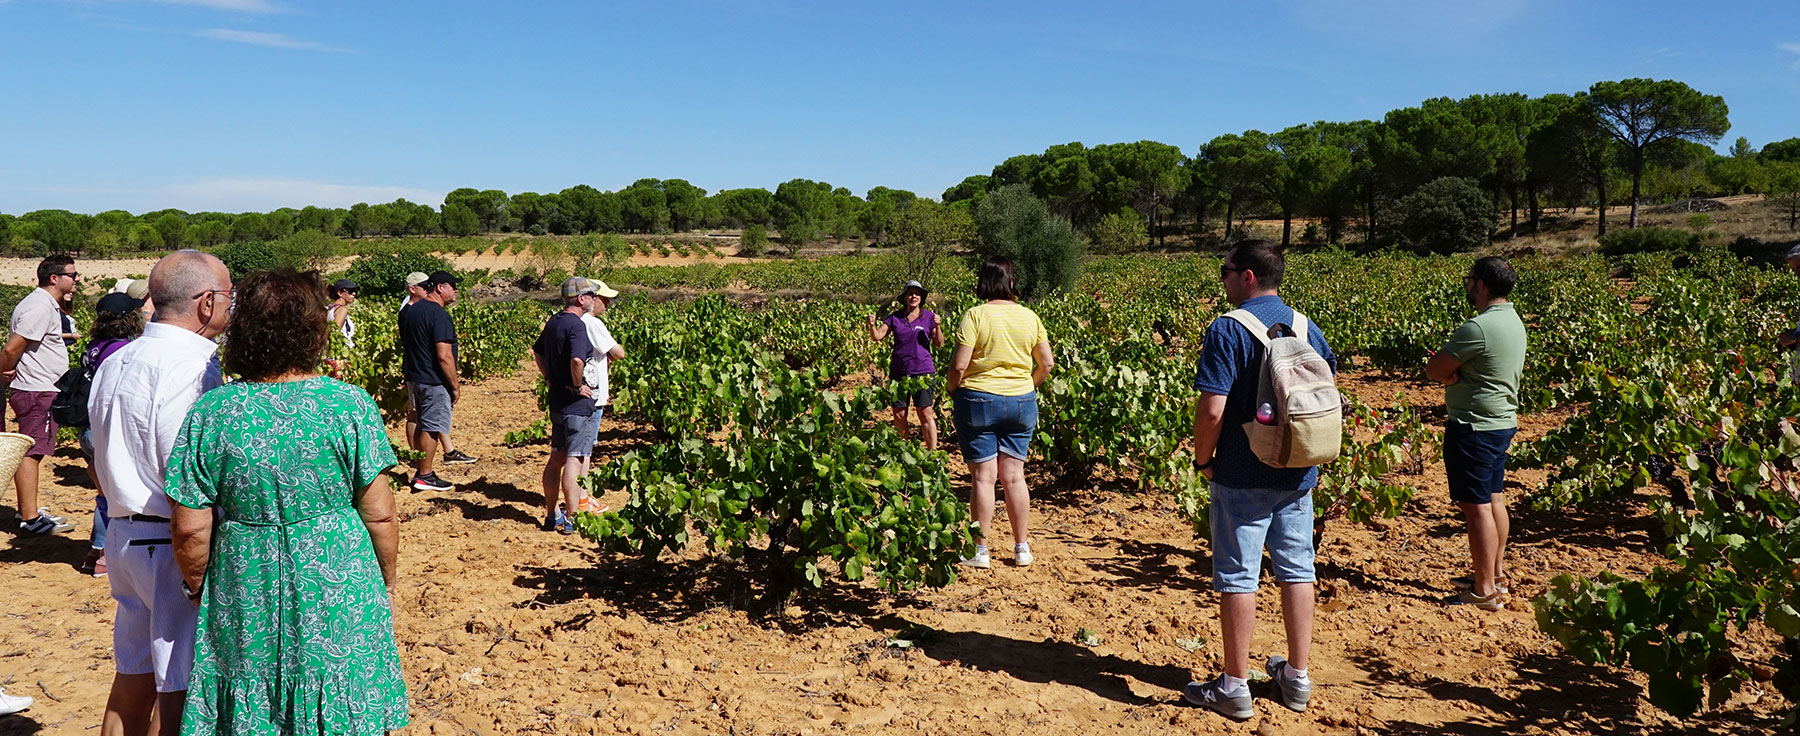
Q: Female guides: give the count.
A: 1